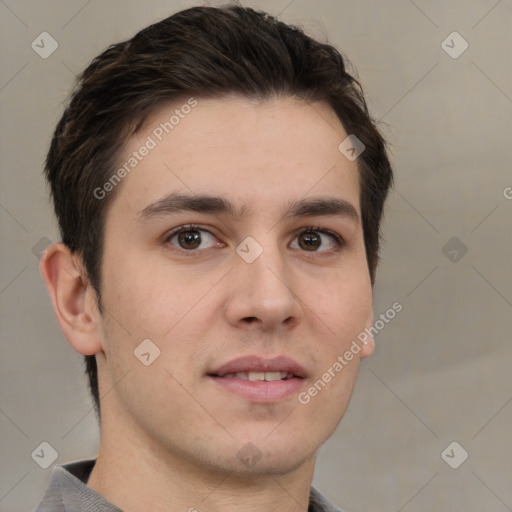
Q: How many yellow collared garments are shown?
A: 0